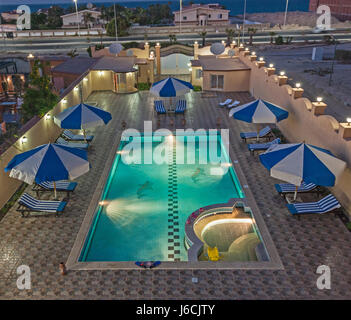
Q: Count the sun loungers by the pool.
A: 12